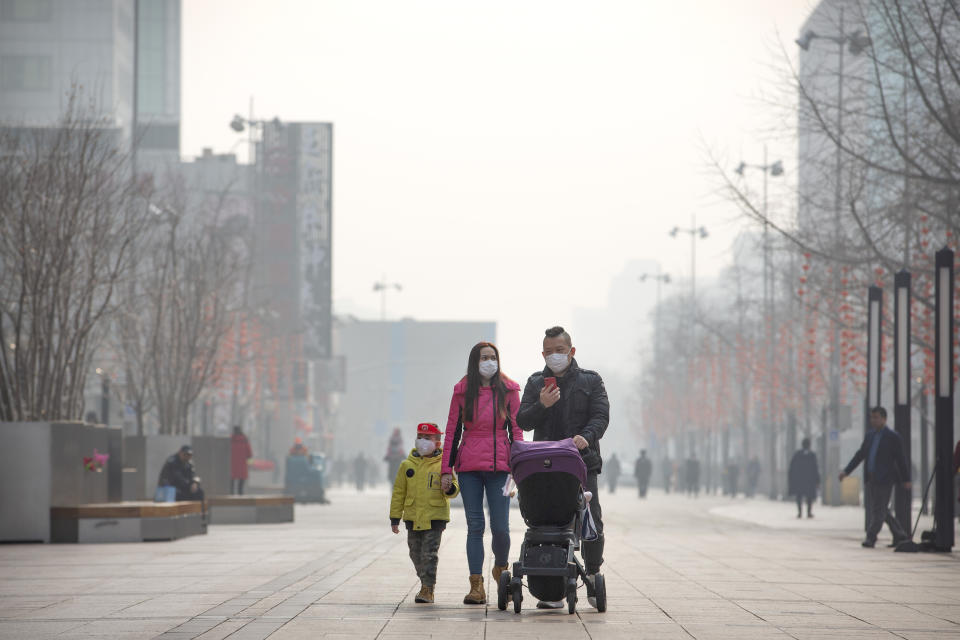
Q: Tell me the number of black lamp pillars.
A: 3